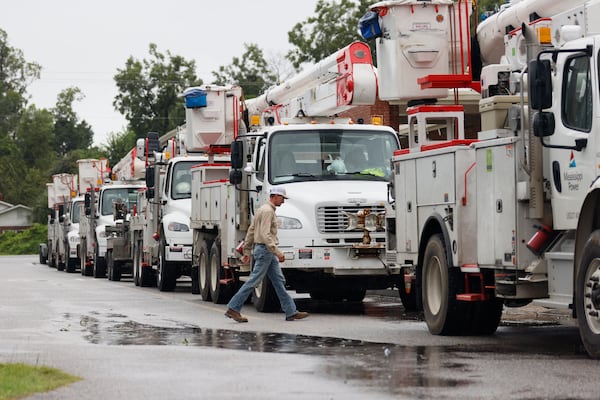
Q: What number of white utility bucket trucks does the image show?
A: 6